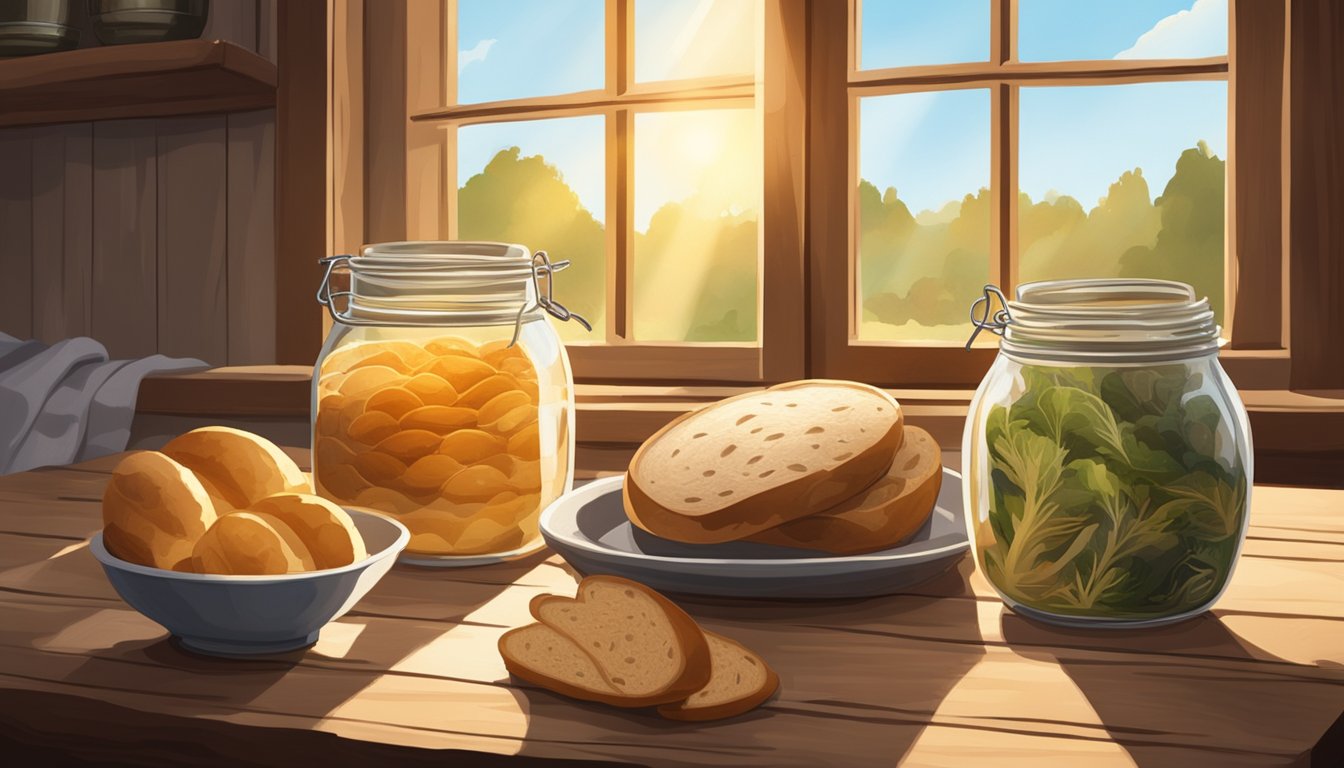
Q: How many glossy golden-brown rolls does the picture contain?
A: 4